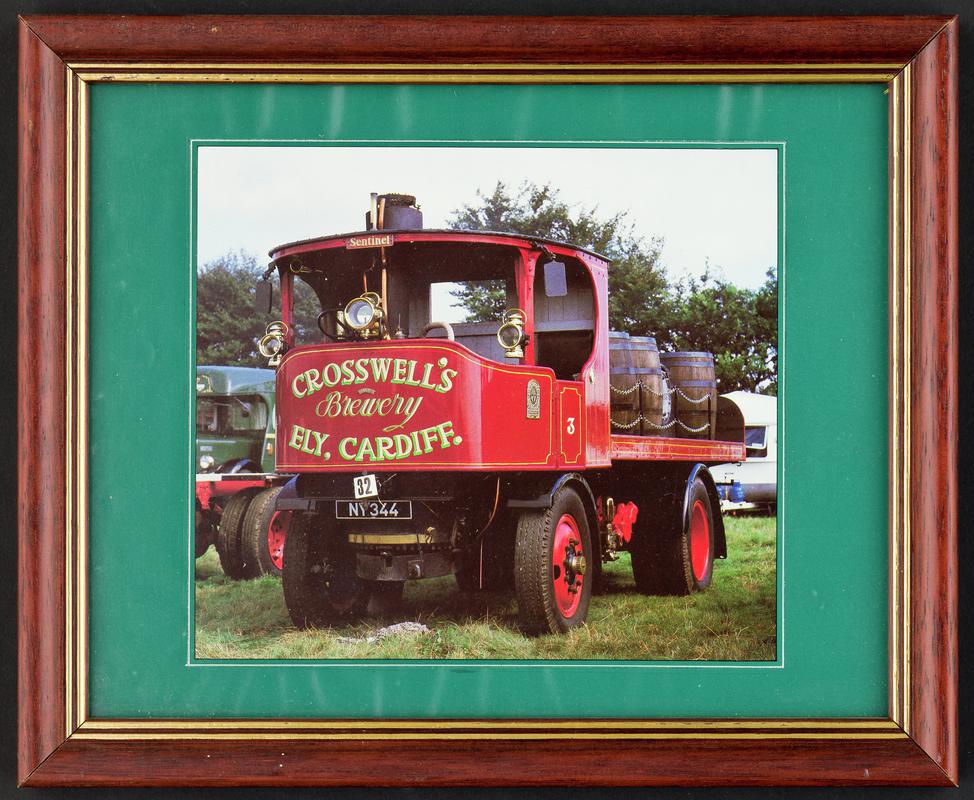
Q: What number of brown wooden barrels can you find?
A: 3